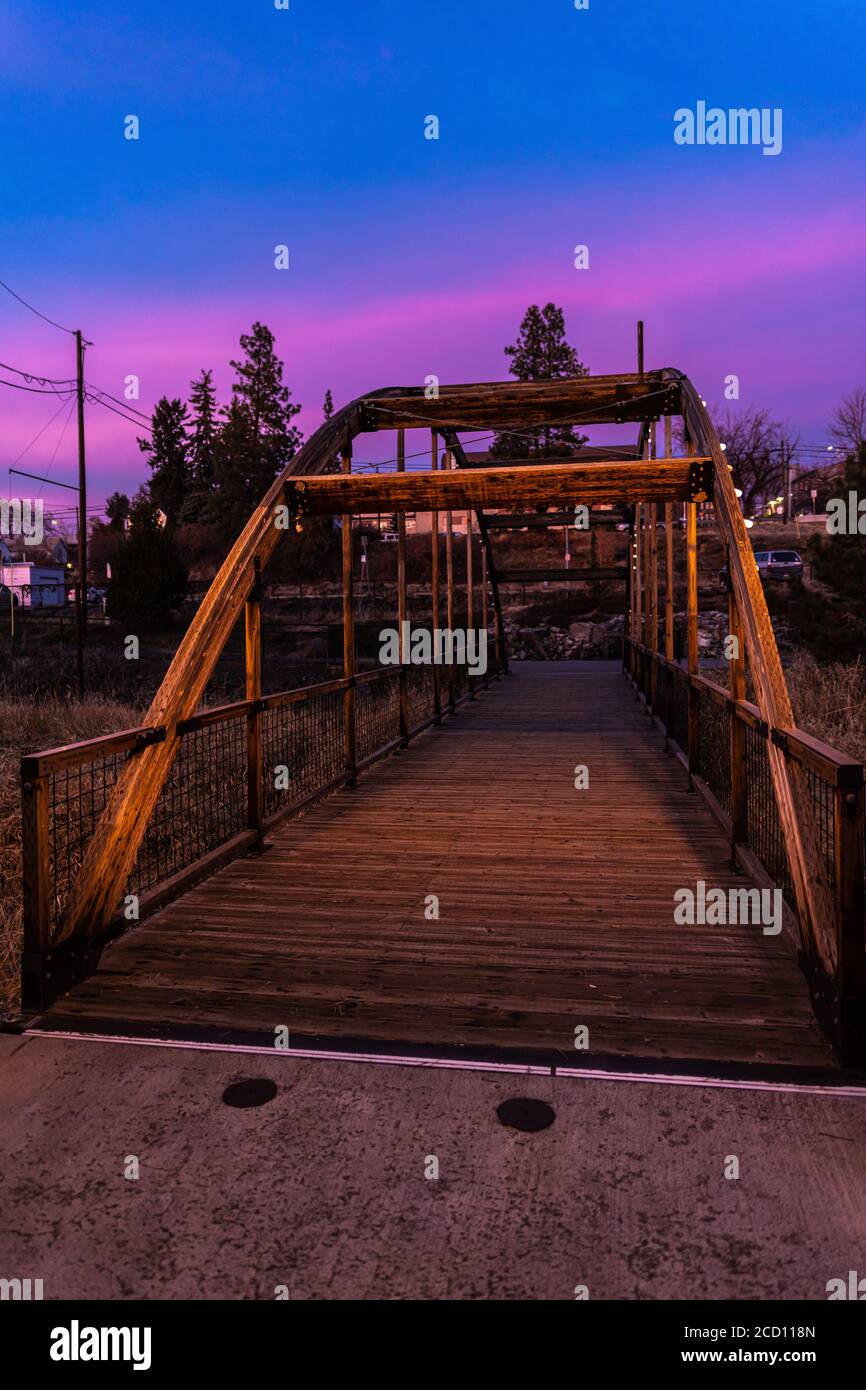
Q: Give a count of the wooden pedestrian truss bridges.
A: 1